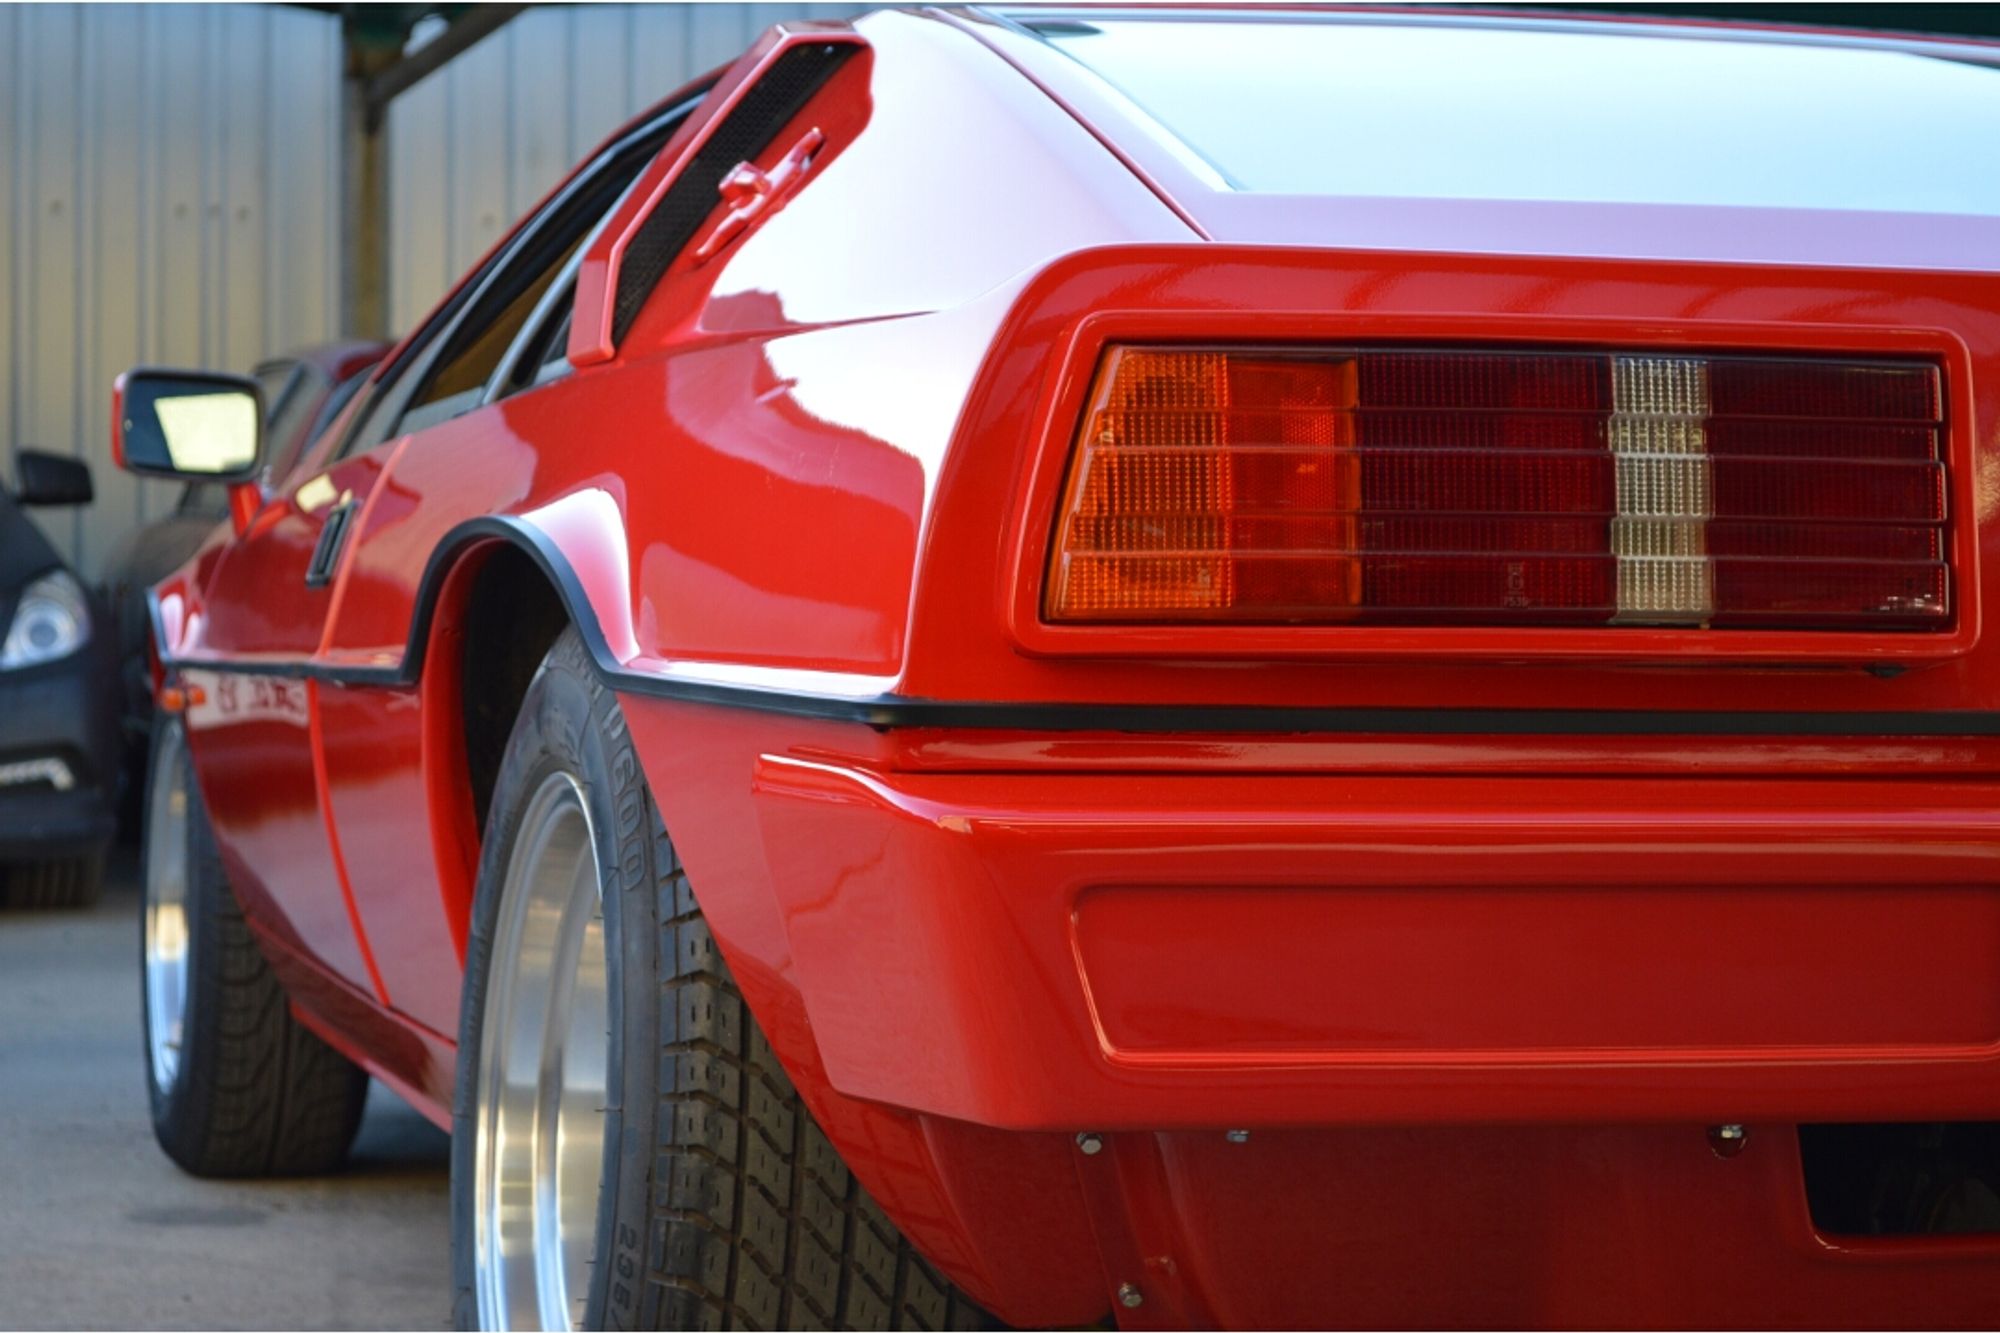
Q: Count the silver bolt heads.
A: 4